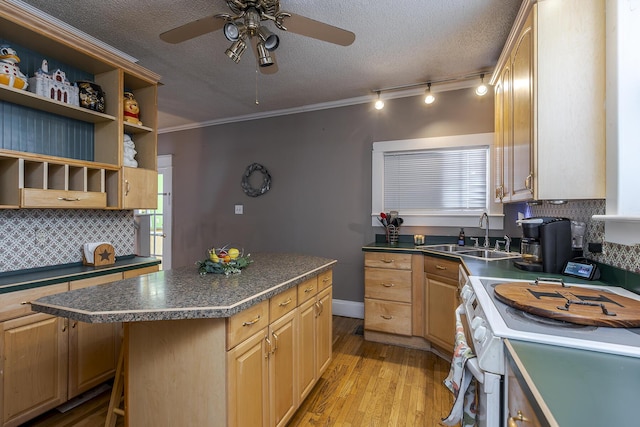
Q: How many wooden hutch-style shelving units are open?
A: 1